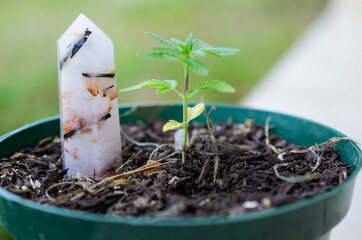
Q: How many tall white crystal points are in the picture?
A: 1